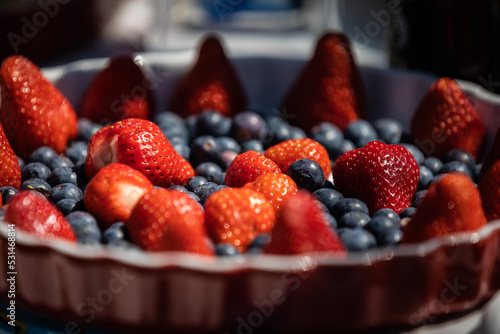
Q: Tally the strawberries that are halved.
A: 0